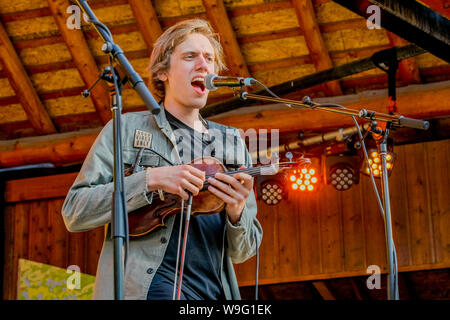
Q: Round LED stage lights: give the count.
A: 4